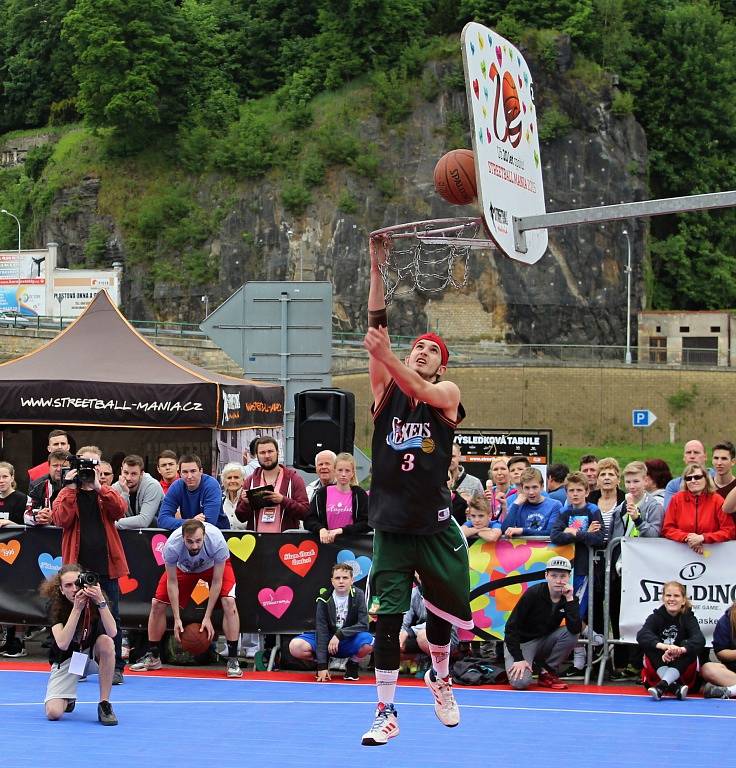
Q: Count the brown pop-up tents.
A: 1